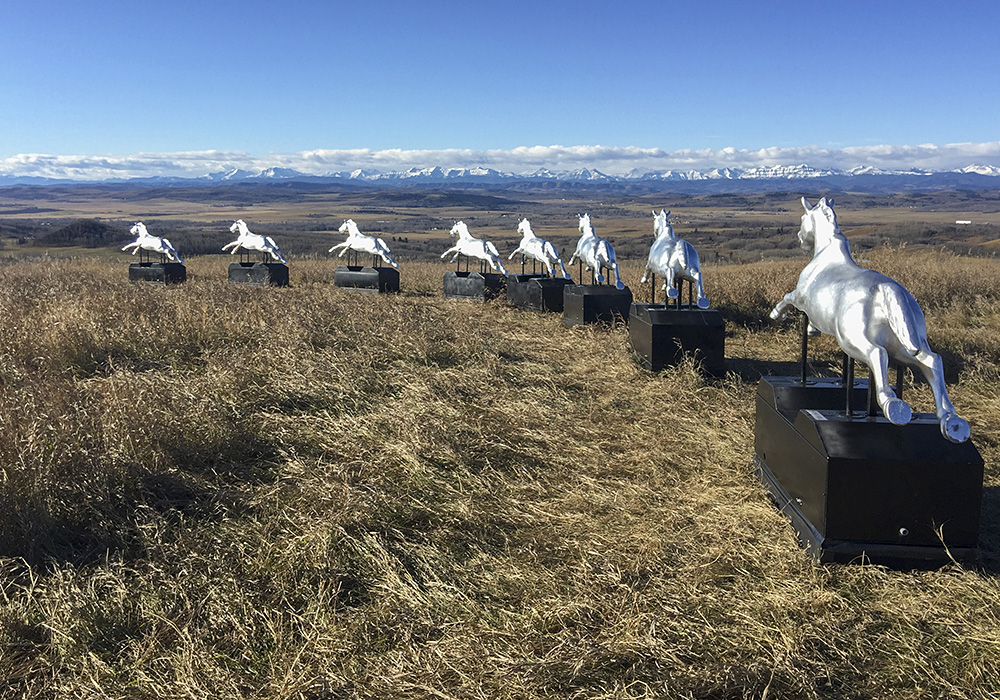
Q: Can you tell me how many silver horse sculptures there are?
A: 8